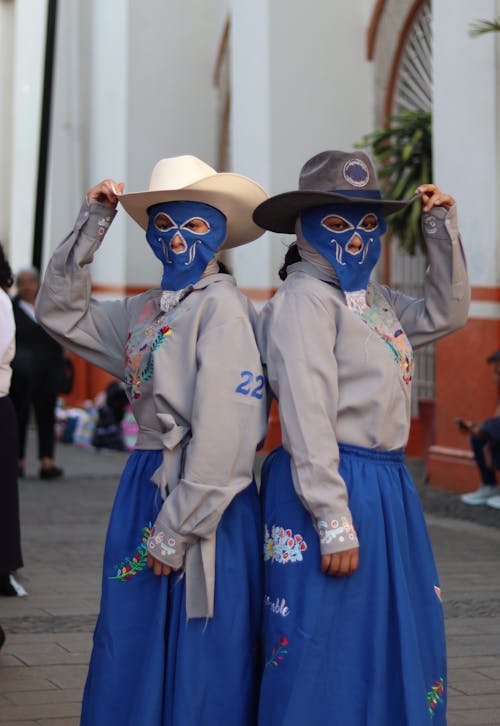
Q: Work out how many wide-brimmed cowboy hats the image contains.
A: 2